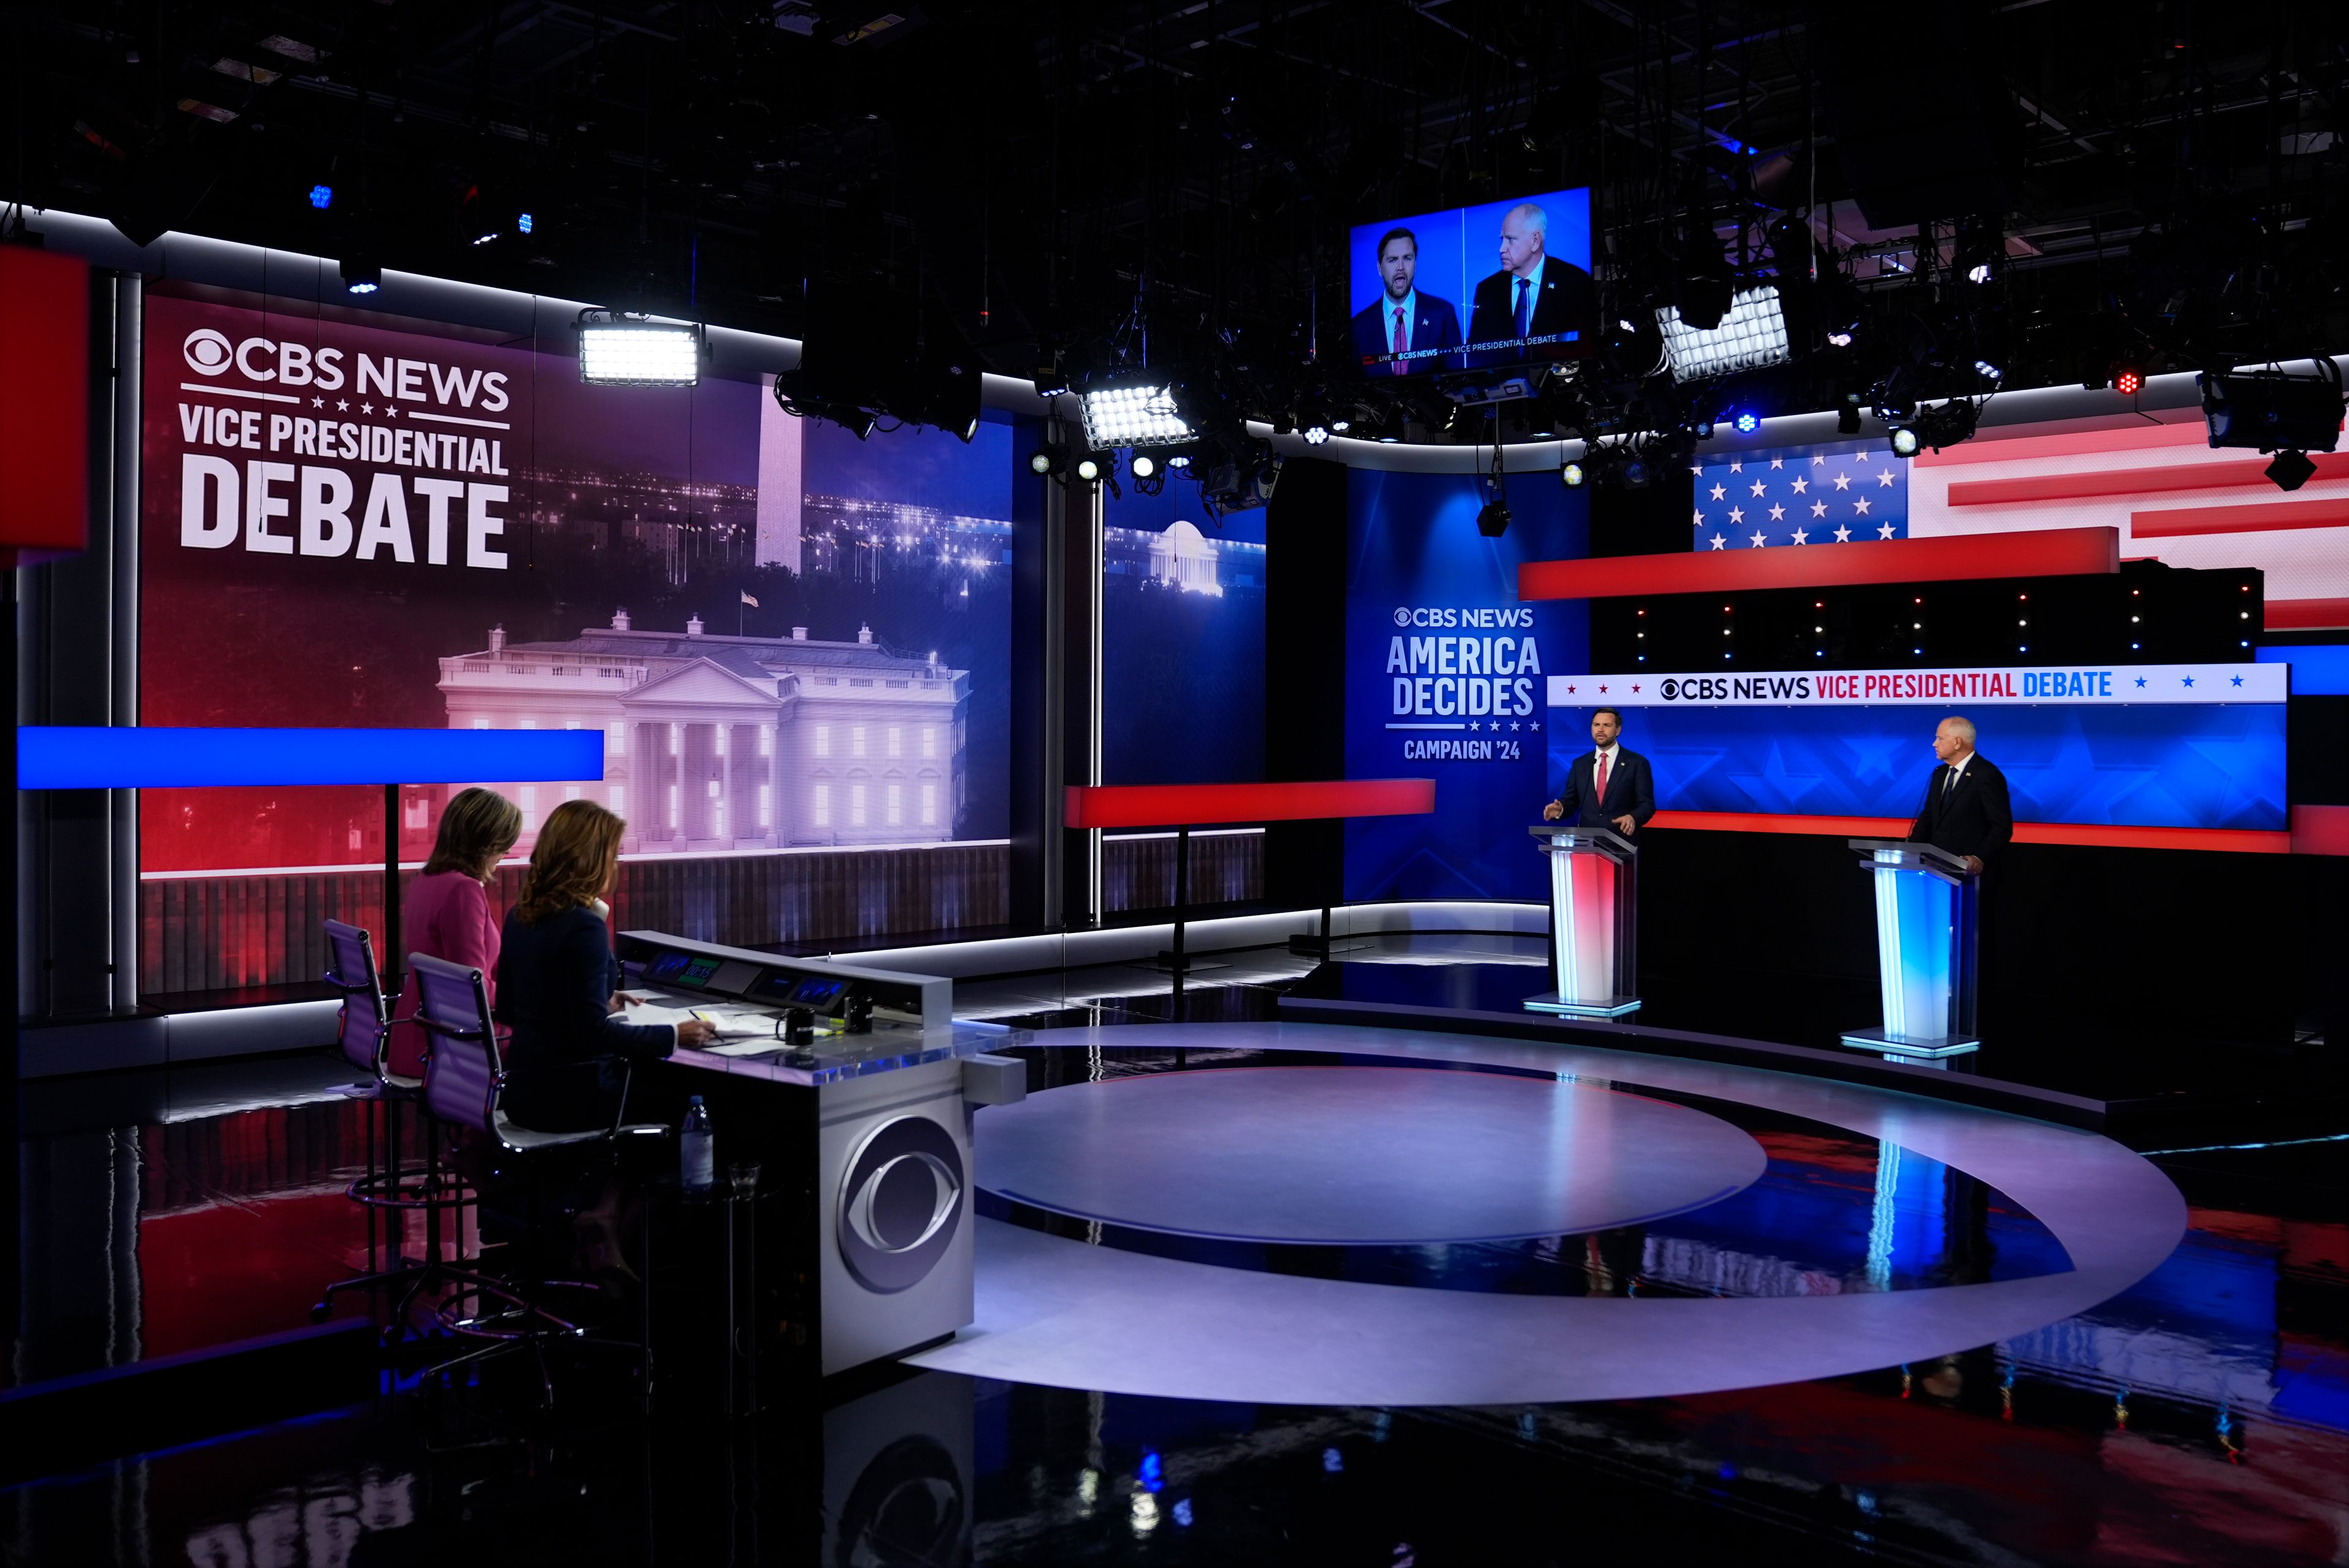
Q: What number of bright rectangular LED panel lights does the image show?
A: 3